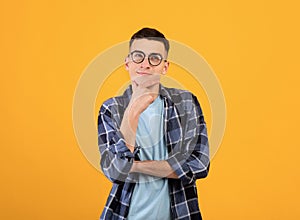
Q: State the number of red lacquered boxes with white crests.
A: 0